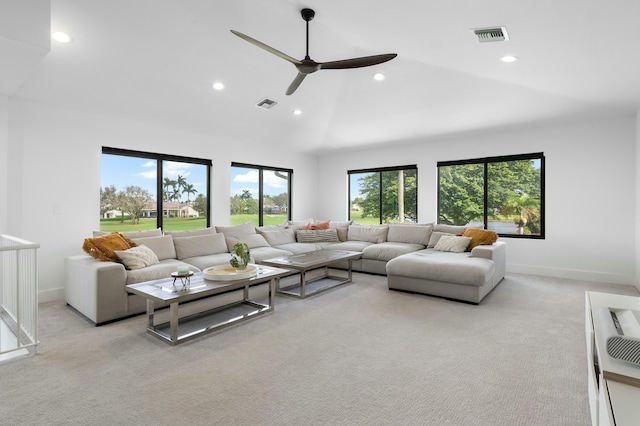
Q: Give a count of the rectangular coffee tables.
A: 2